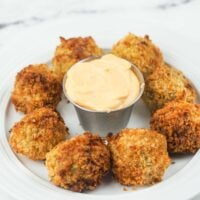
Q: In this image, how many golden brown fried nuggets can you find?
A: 8